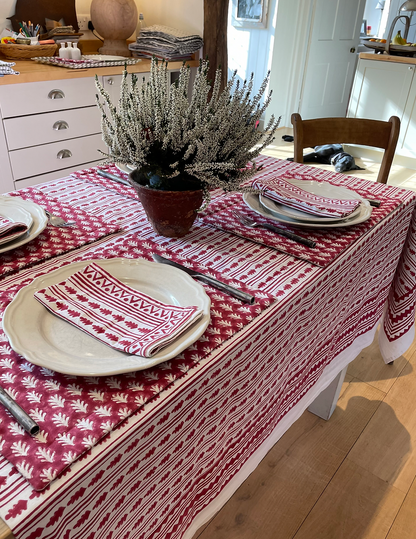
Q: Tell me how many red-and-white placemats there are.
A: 4